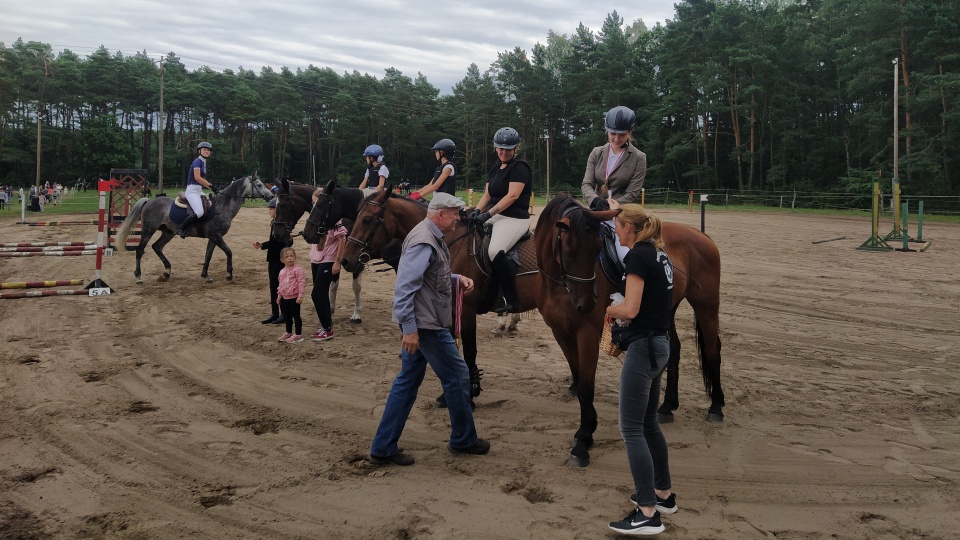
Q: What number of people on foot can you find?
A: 5